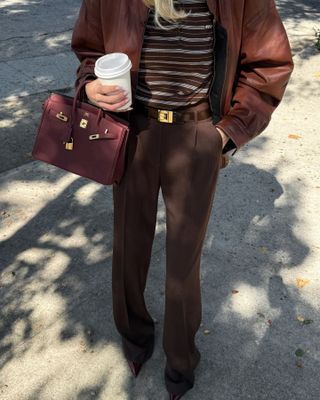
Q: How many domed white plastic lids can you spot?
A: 1